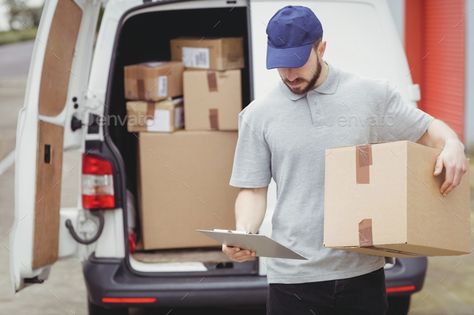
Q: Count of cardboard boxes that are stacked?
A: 5